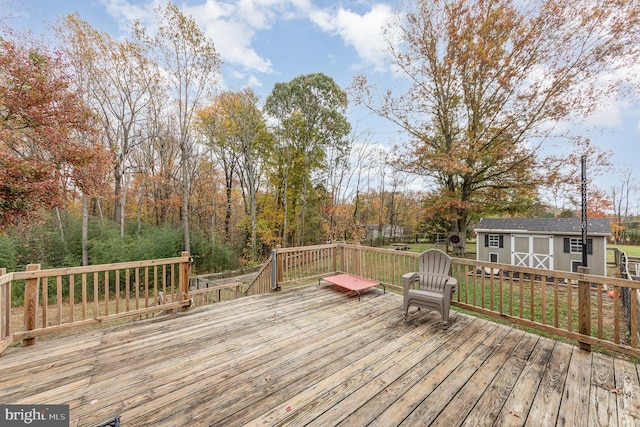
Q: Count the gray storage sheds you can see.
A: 1